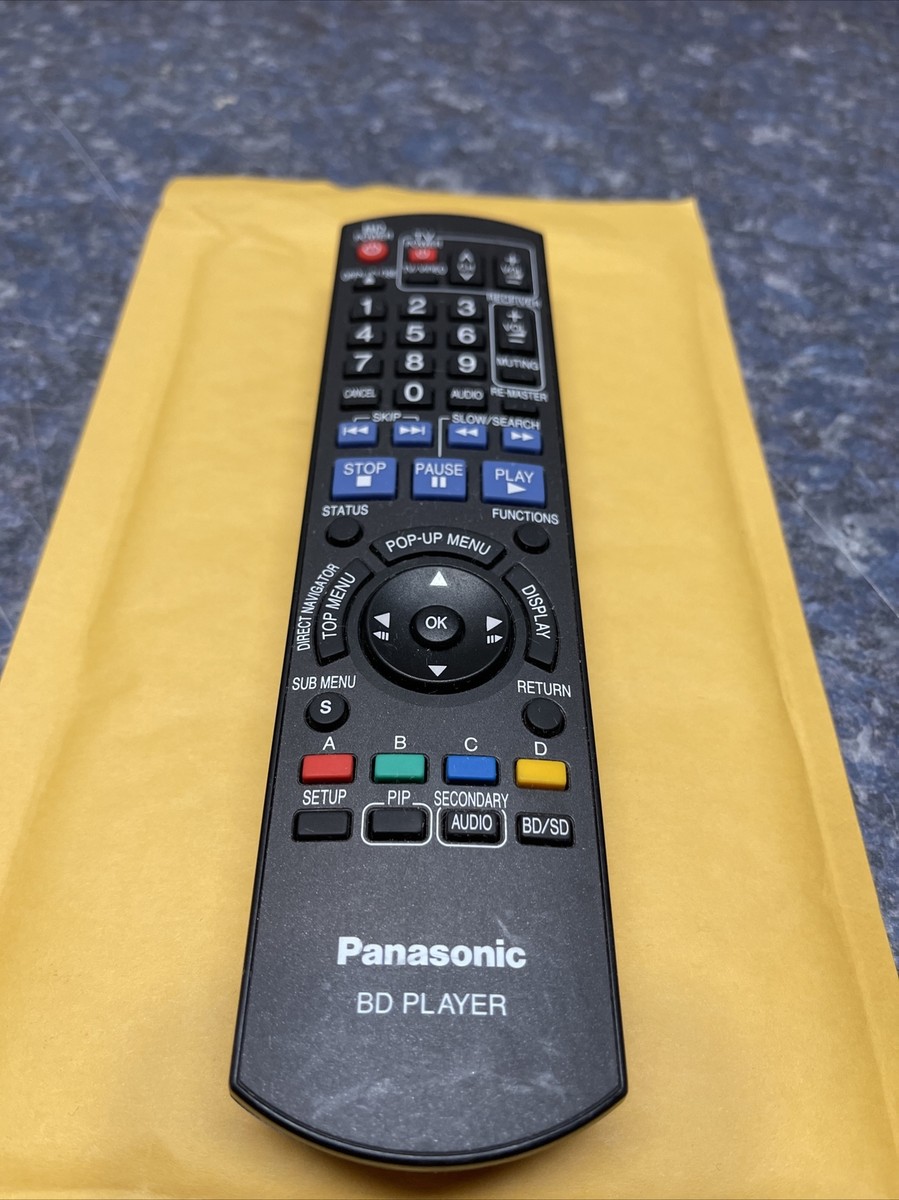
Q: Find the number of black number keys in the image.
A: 10